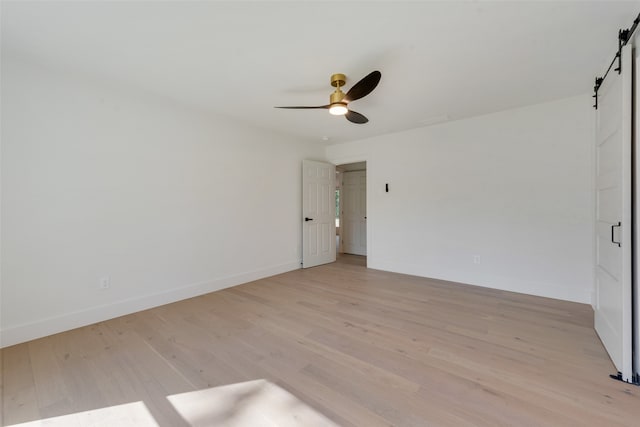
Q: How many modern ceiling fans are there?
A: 1